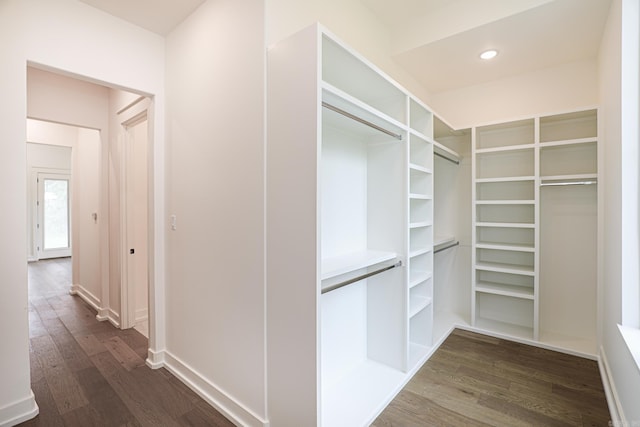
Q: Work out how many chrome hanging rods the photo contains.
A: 5